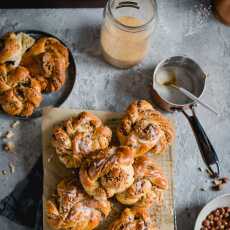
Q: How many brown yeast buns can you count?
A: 9